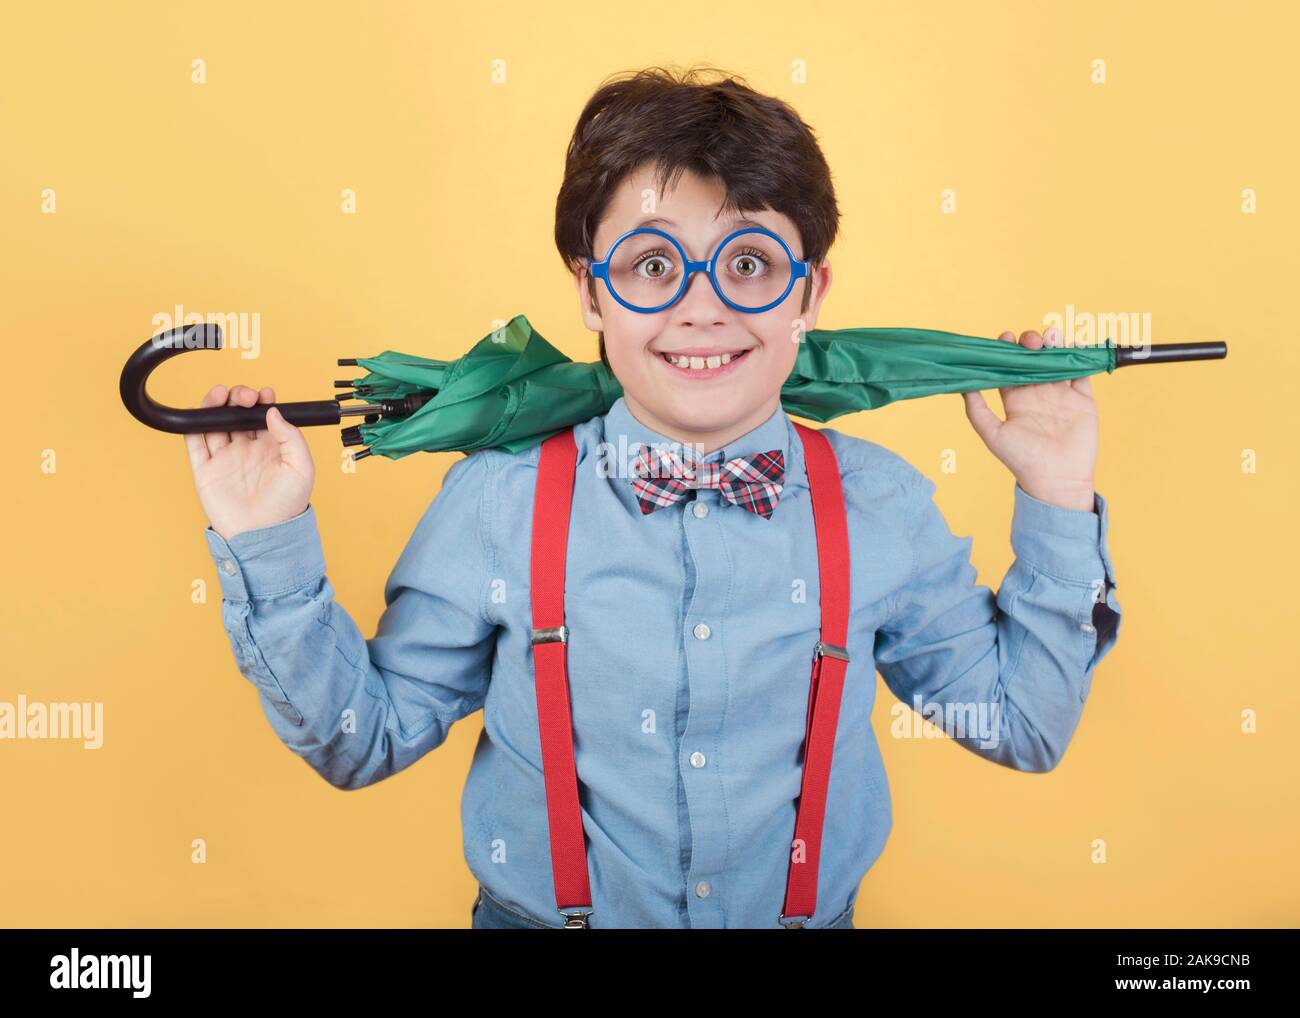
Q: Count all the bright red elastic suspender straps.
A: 2